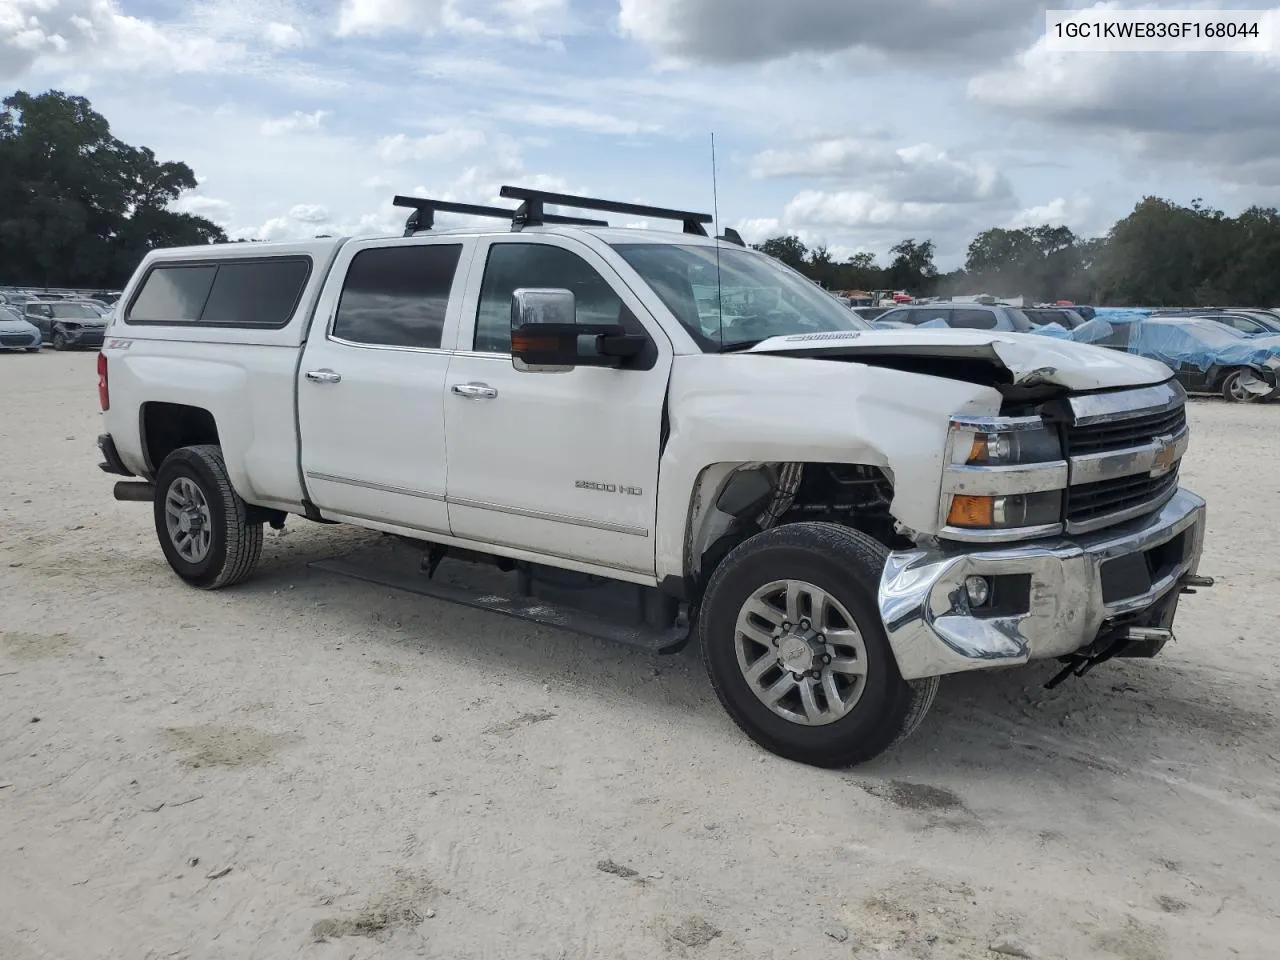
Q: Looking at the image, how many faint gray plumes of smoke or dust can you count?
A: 1